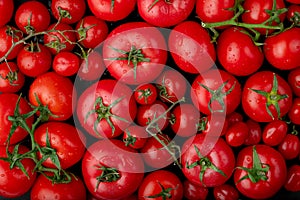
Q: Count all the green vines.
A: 4